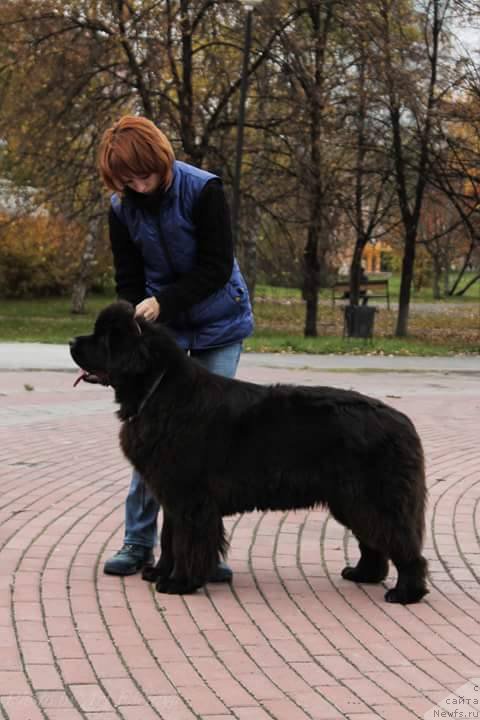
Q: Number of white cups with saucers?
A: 0